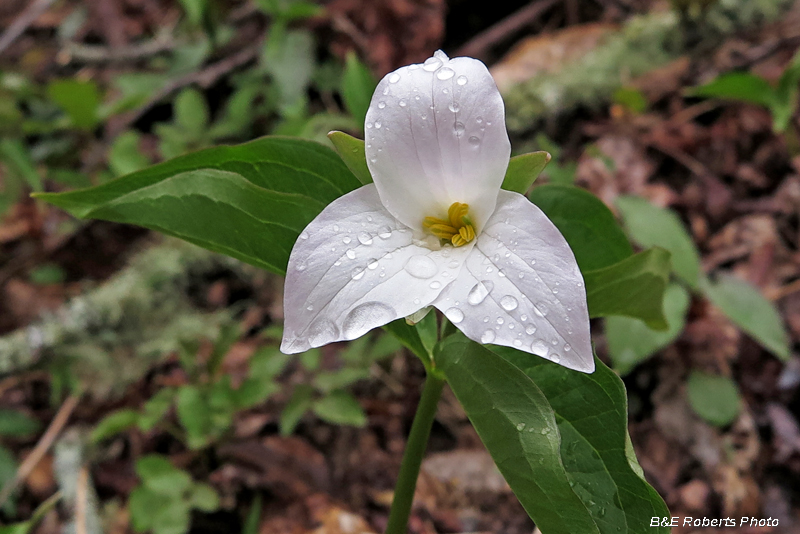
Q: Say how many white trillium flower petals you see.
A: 3